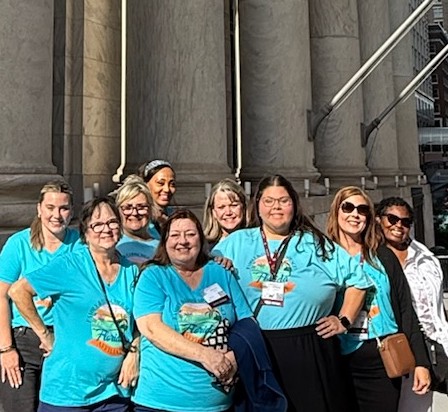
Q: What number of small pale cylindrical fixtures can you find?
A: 12